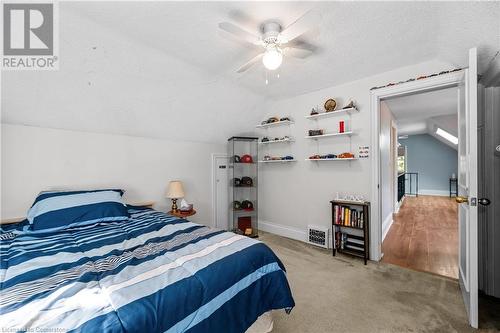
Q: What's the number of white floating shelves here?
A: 6